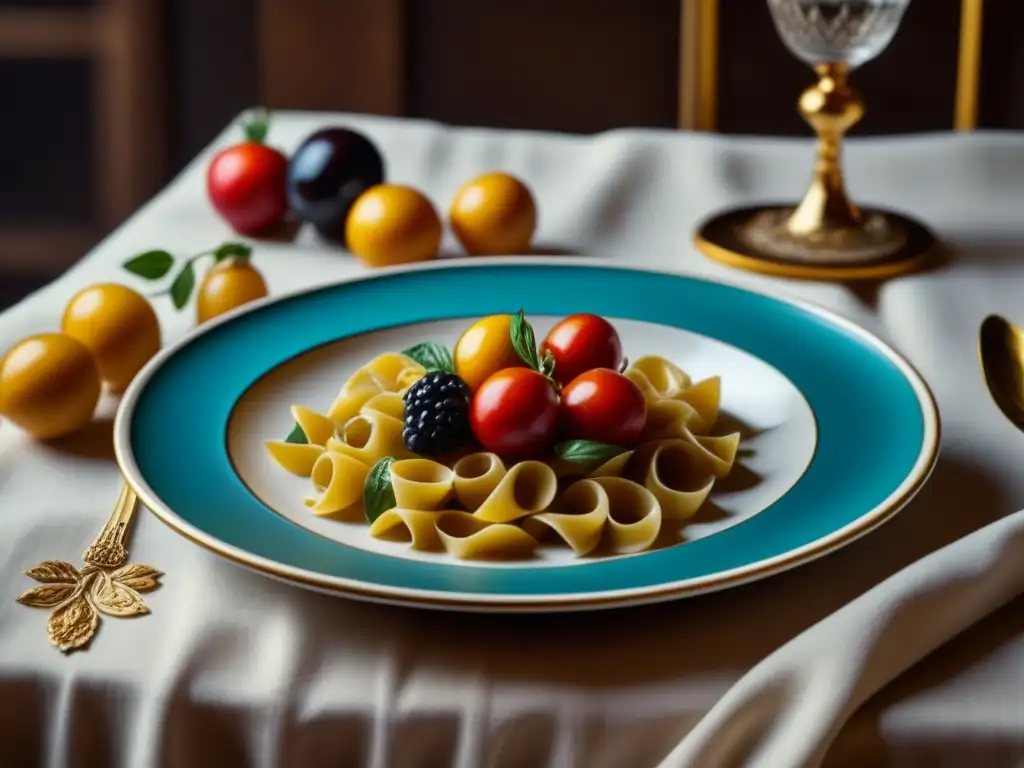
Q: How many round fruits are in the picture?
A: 11